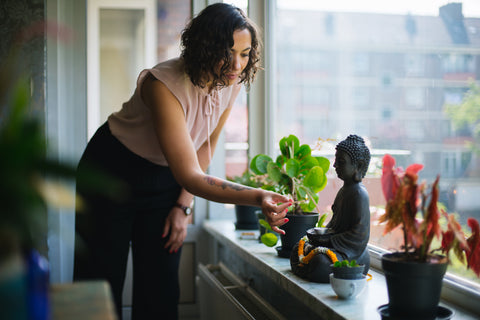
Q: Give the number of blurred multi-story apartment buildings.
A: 1